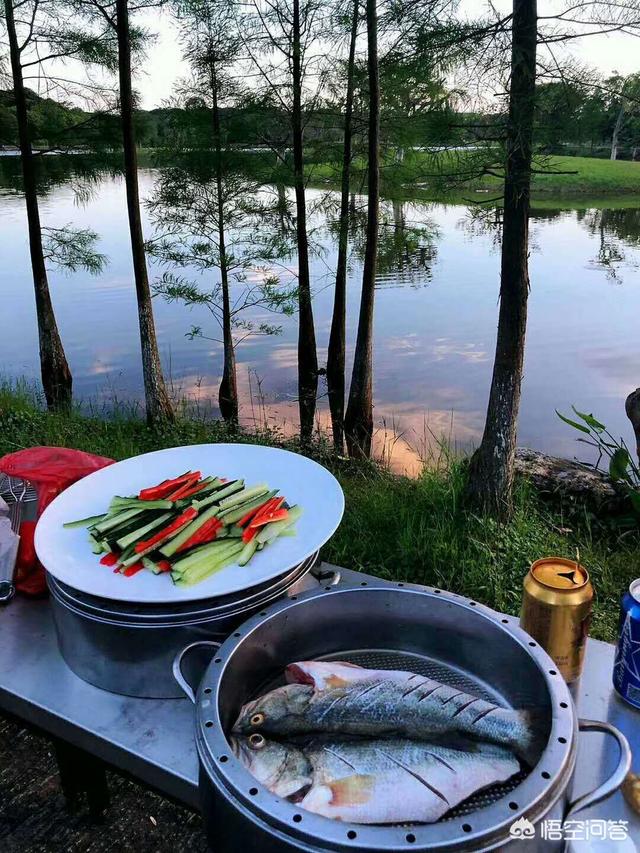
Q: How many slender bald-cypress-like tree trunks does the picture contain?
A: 7